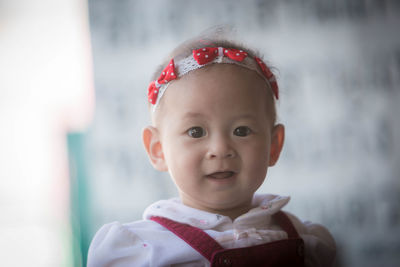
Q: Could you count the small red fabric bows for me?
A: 3